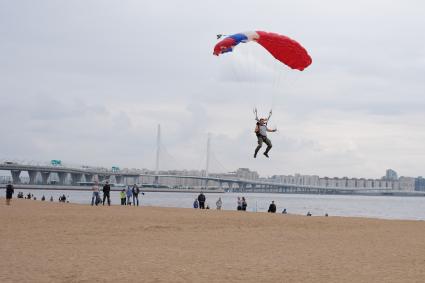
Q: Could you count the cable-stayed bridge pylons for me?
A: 2